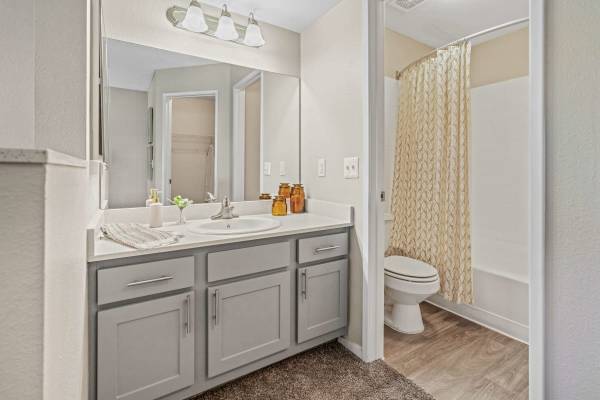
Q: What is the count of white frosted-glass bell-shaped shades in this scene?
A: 3